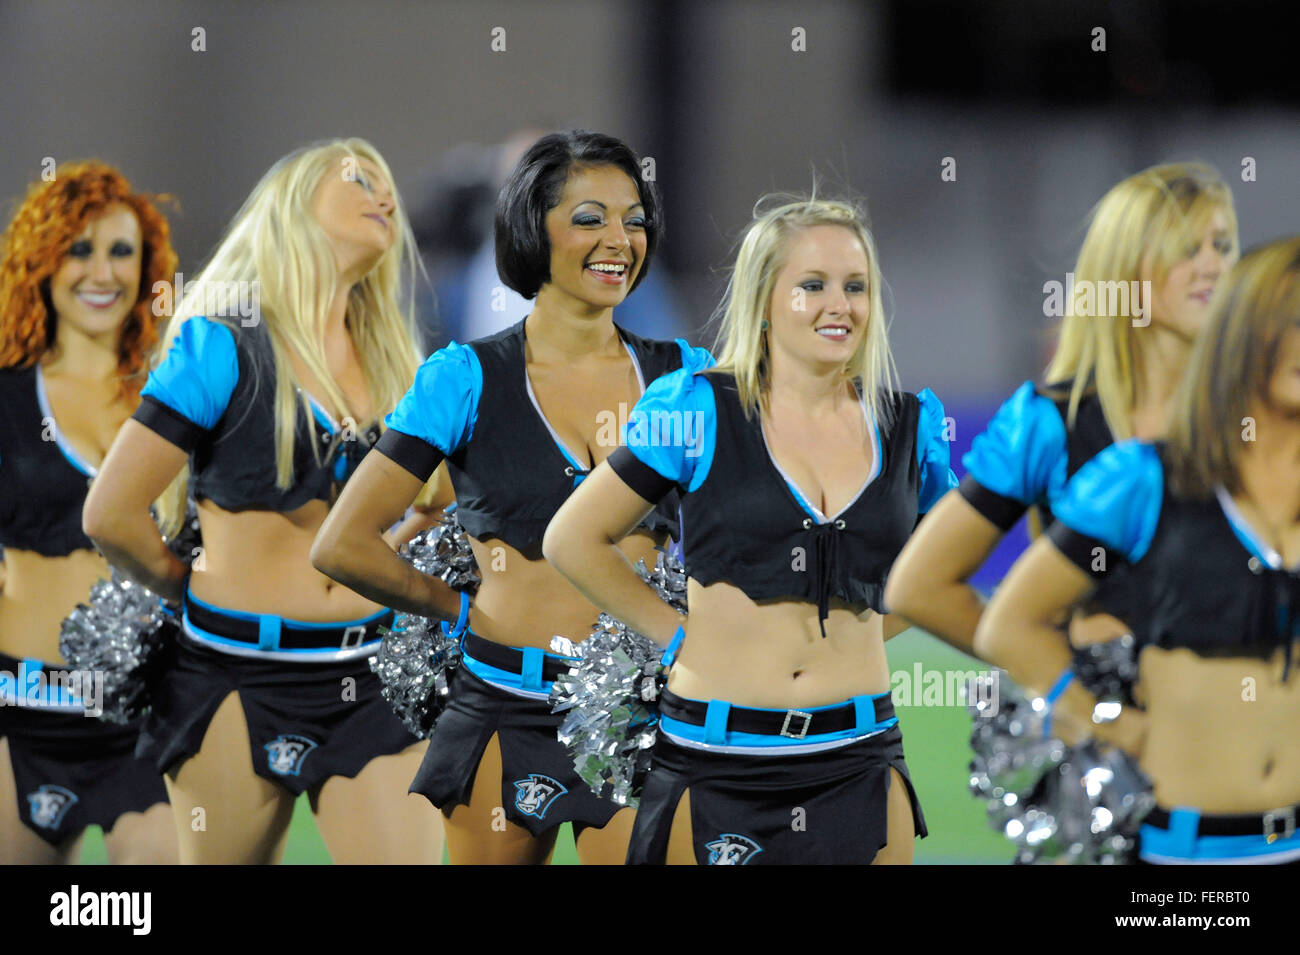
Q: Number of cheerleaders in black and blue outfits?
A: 6